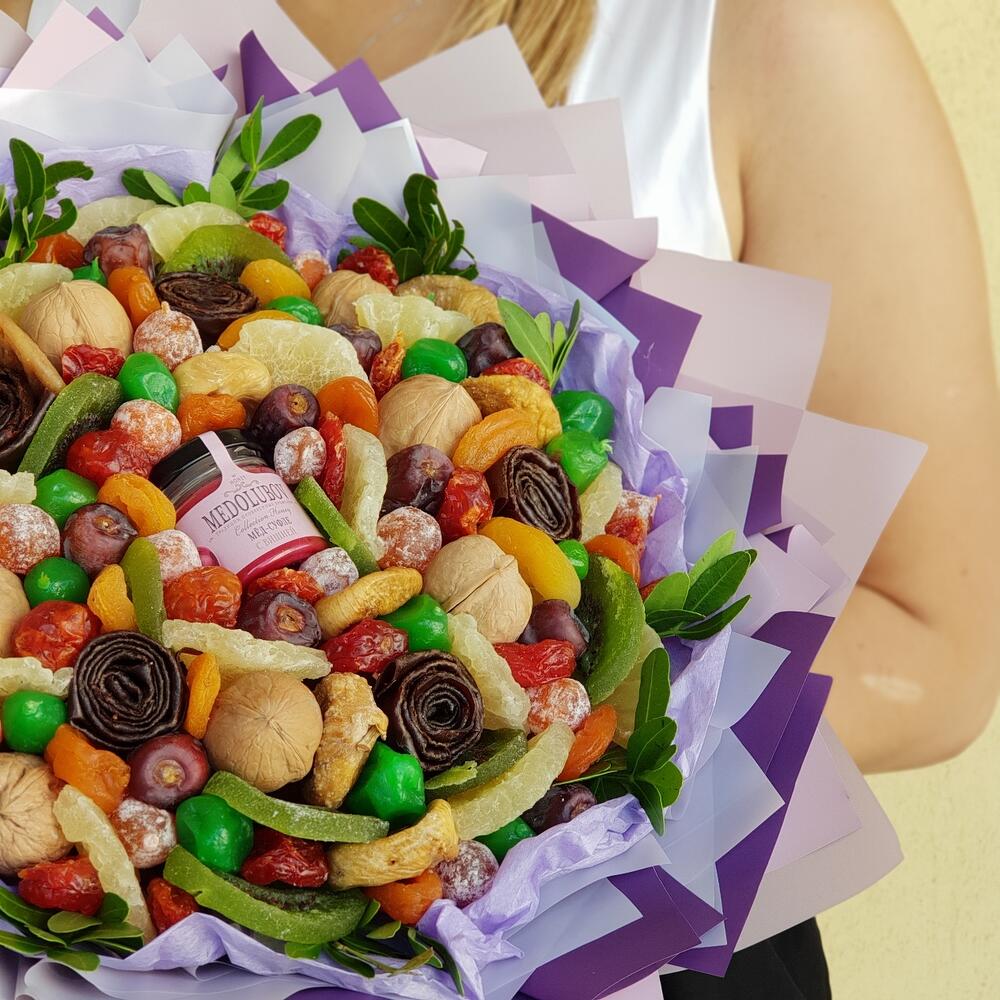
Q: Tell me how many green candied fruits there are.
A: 14